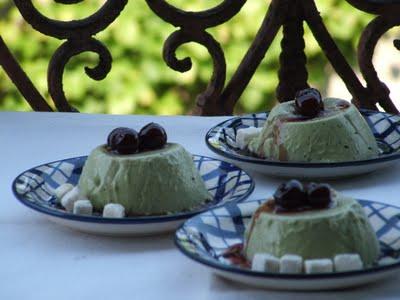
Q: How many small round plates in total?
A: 3